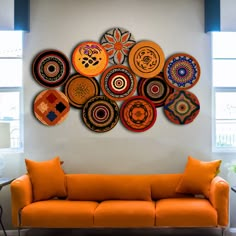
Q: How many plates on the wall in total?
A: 12